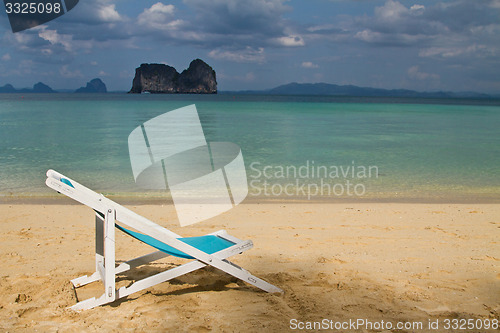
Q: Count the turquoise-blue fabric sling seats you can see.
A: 1